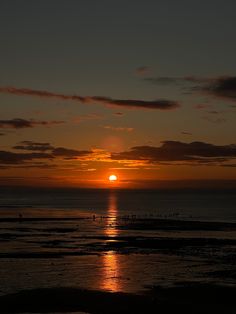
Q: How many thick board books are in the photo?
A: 0